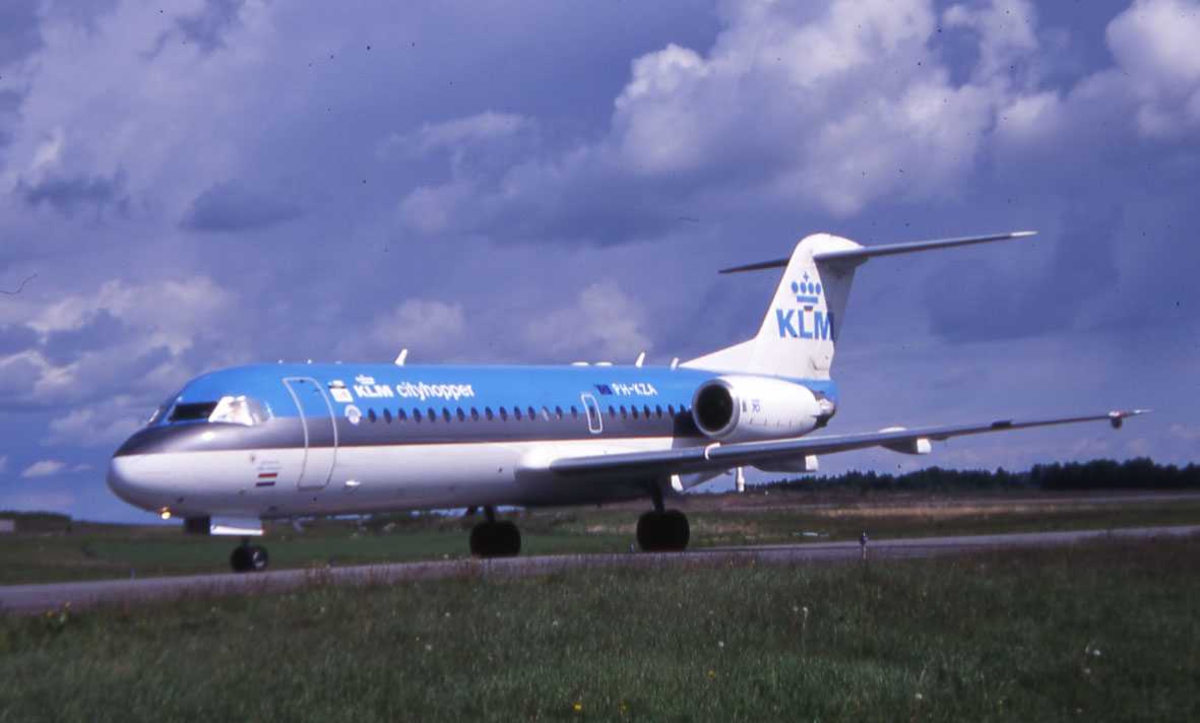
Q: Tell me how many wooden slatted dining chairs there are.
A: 0